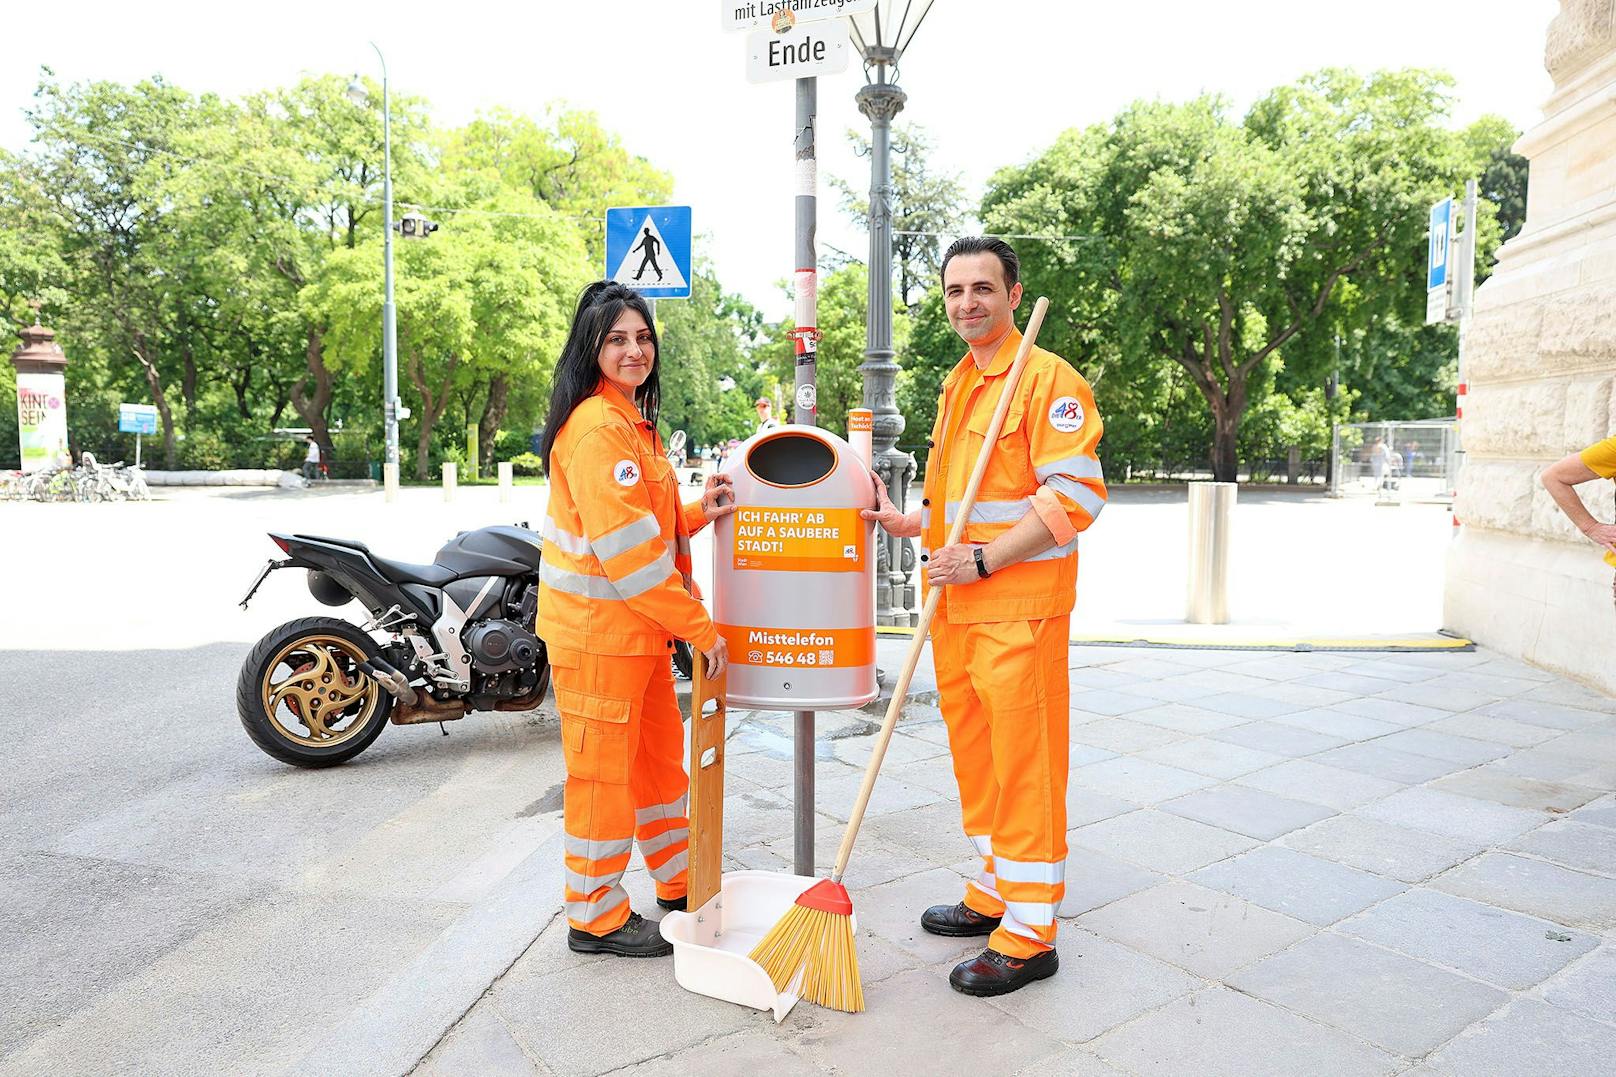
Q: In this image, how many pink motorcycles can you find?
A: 0